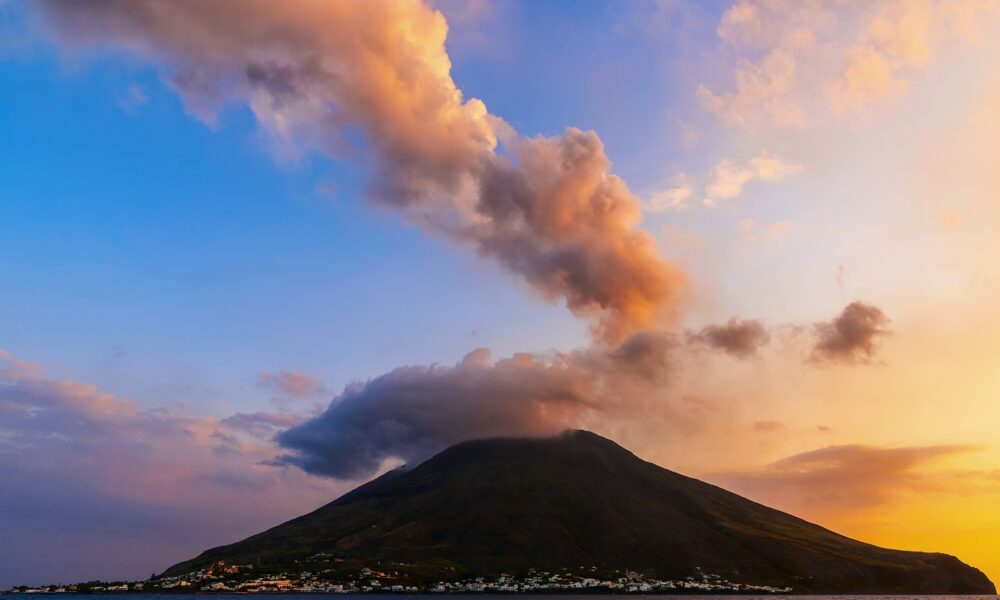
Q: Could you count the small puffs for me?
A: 2